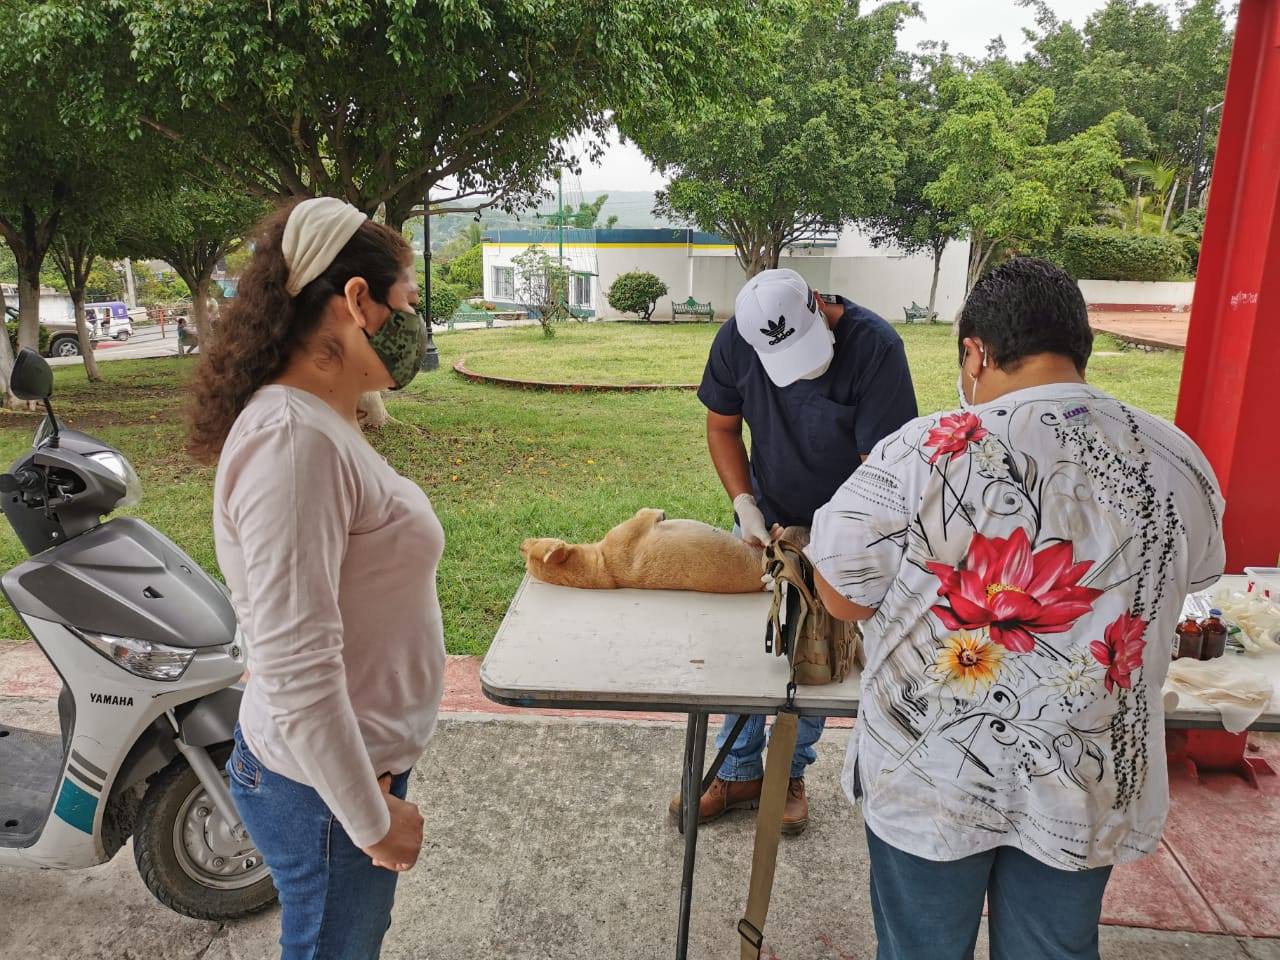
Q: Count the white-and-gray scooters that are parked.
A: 1